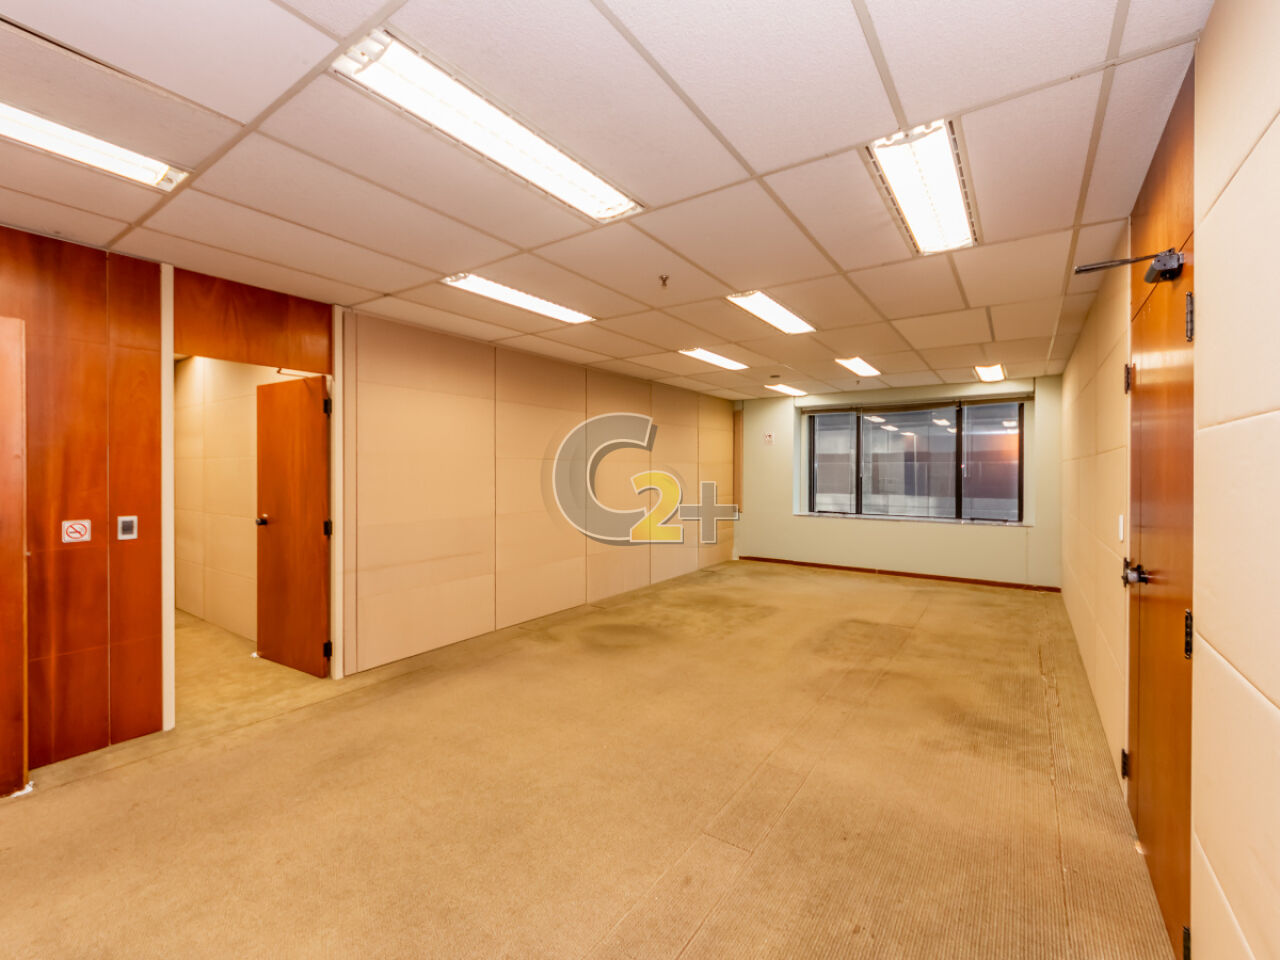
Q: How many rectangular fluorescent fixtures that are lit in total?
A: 9